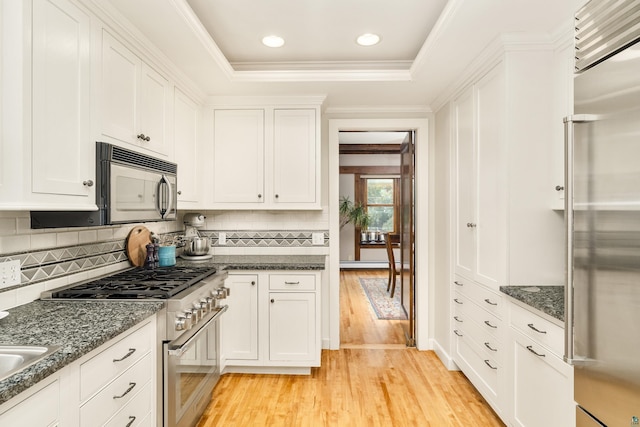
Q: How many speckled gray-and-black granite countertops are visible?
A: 3